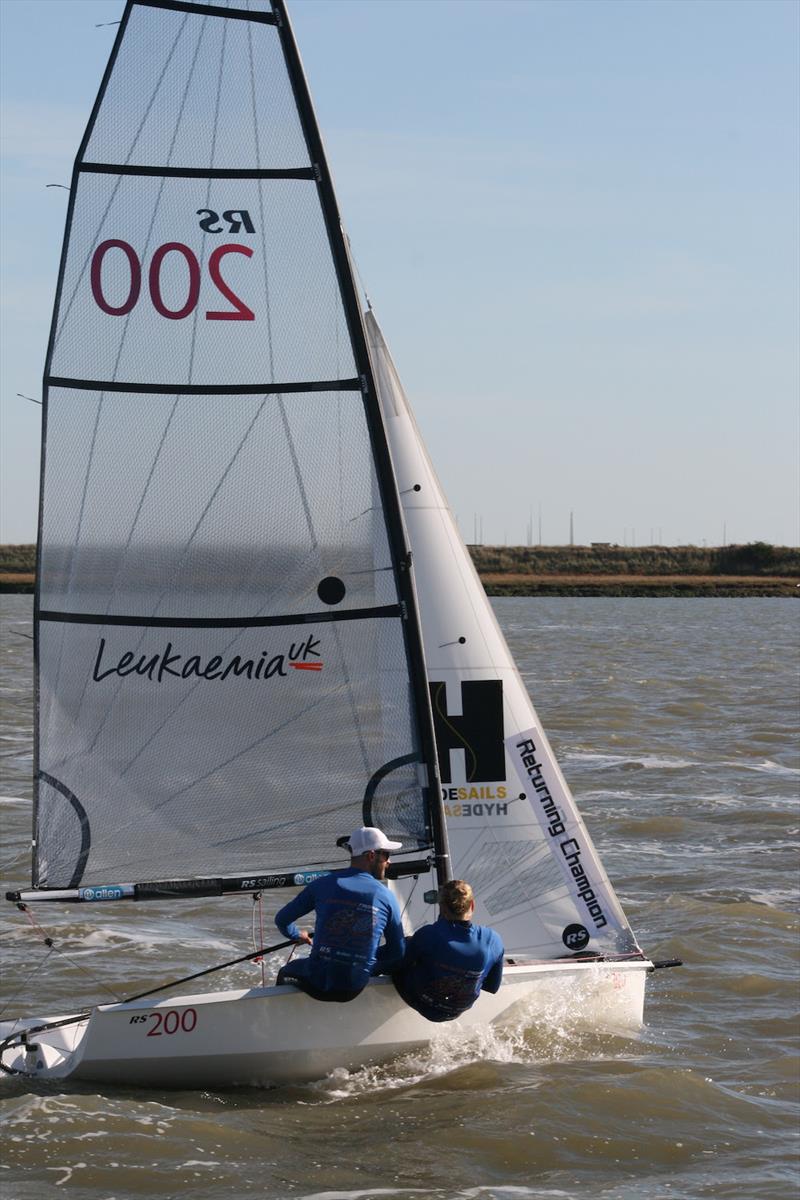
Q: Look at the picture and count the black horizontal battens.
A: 4